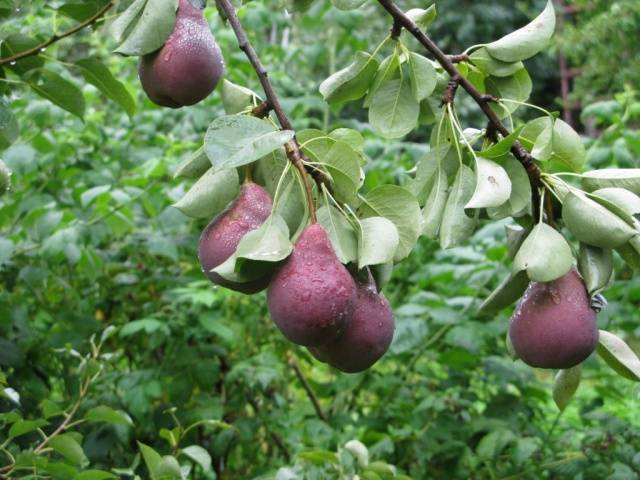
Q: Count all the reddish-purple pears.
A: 5